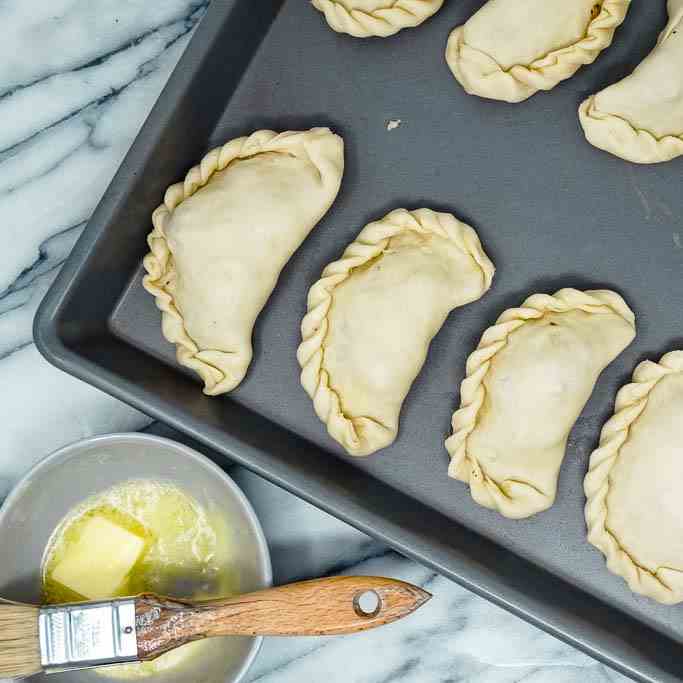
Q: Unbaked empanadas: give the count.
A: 7